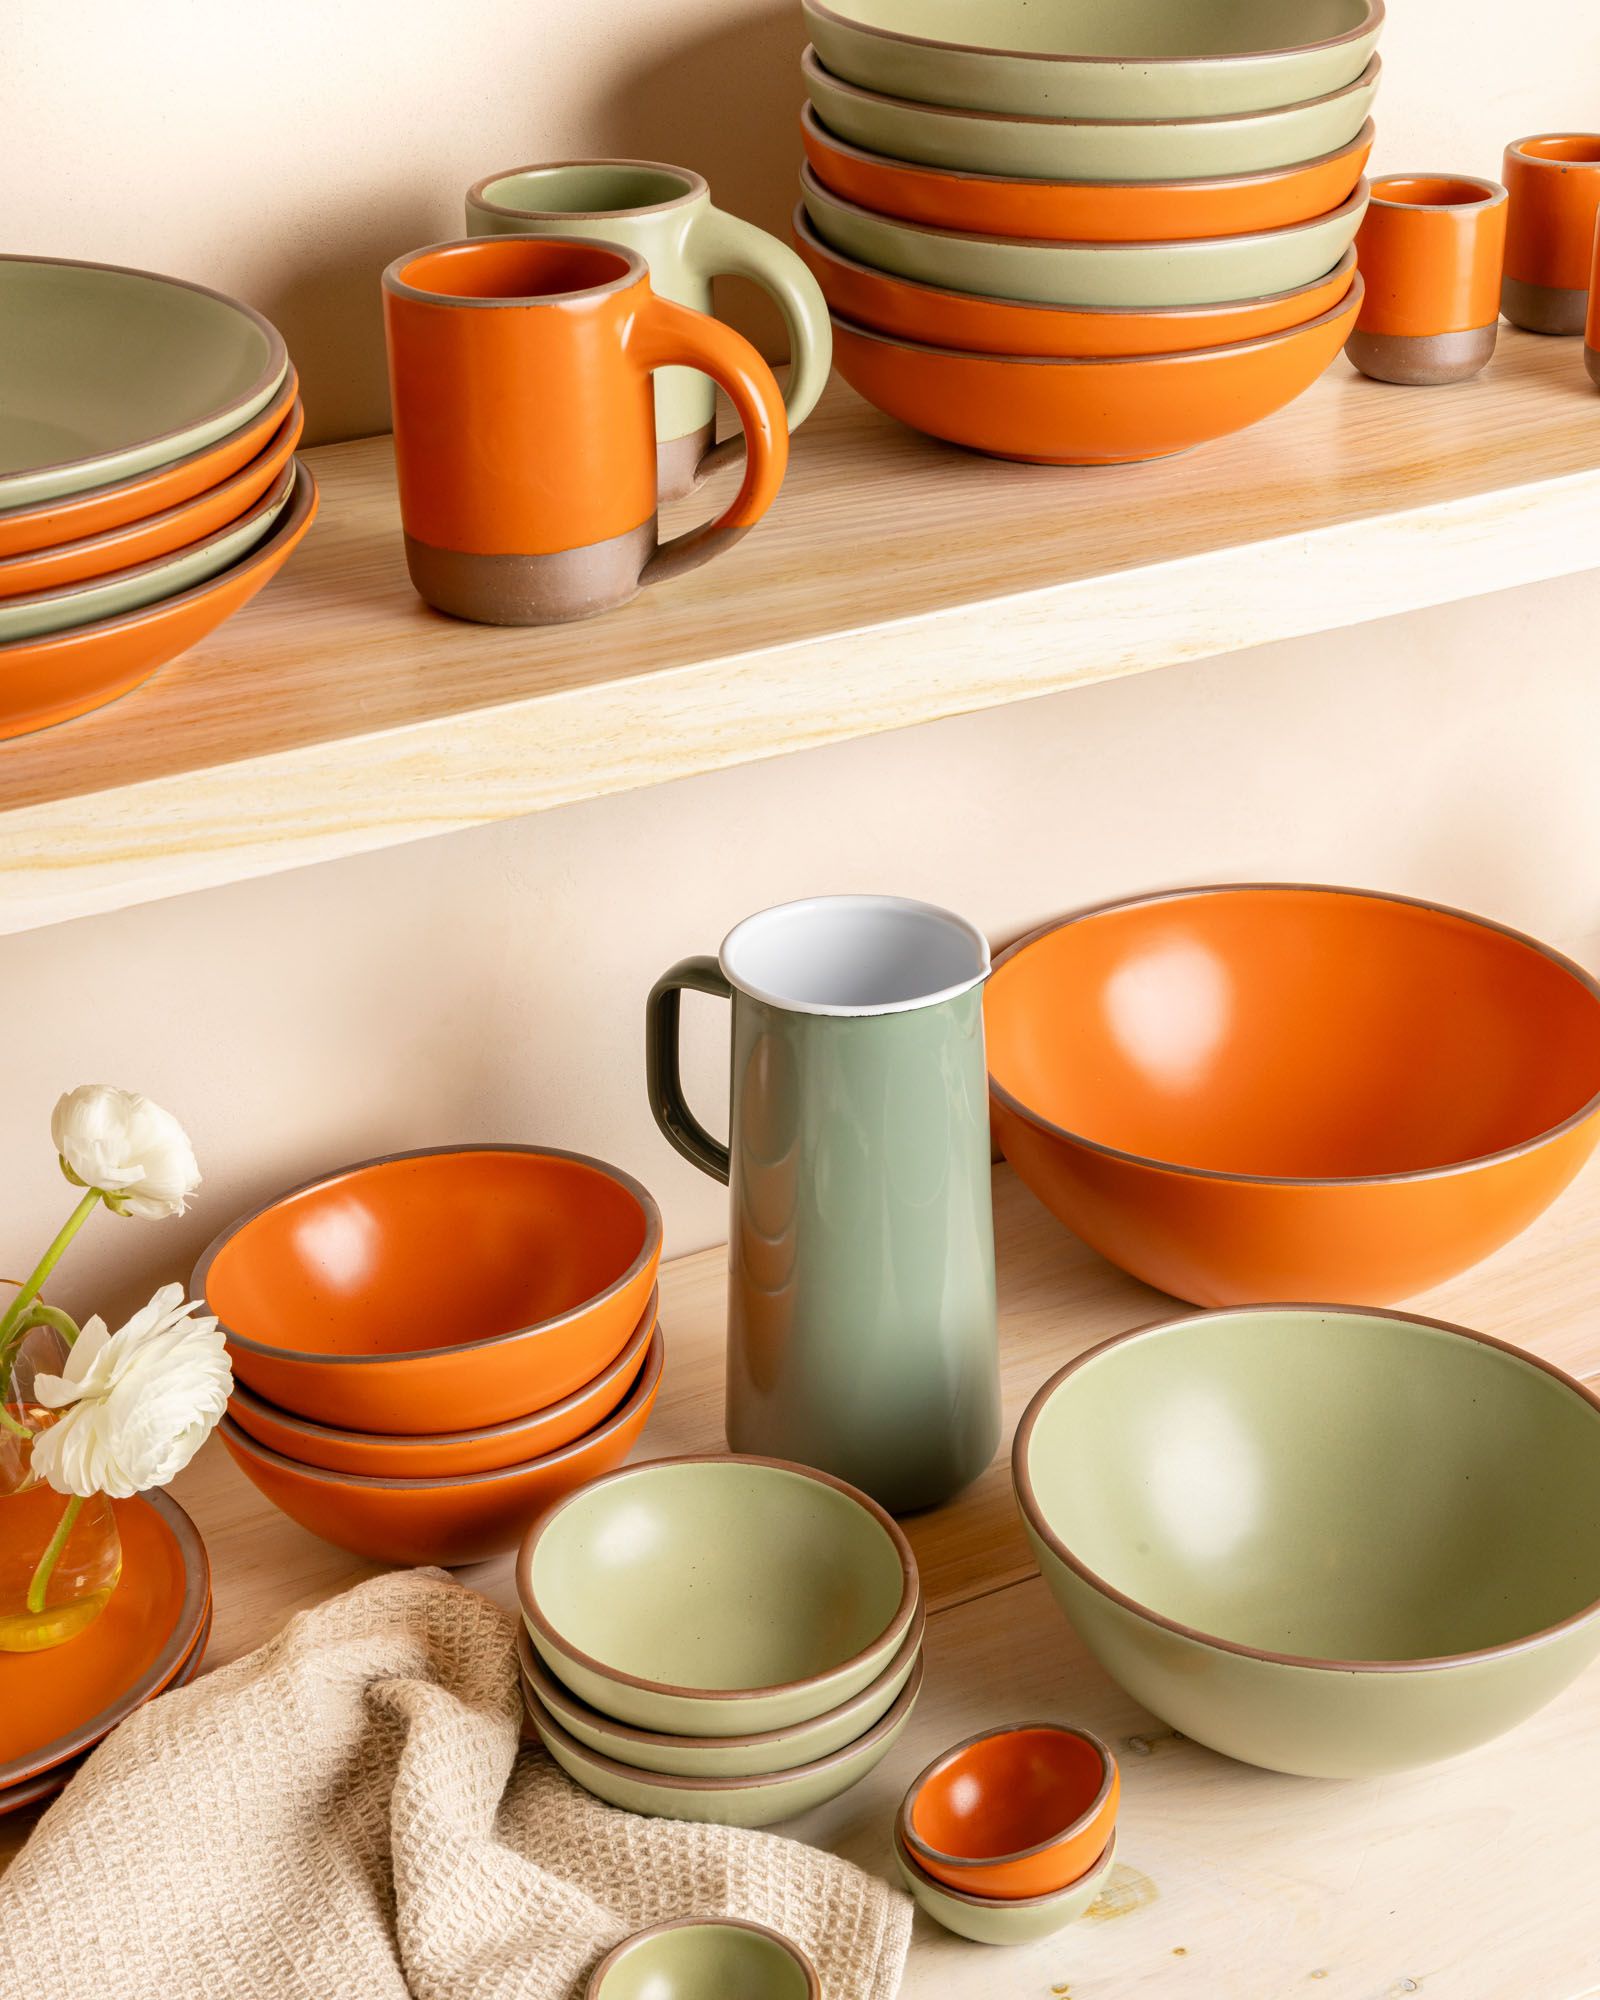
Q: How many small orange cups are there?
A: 3